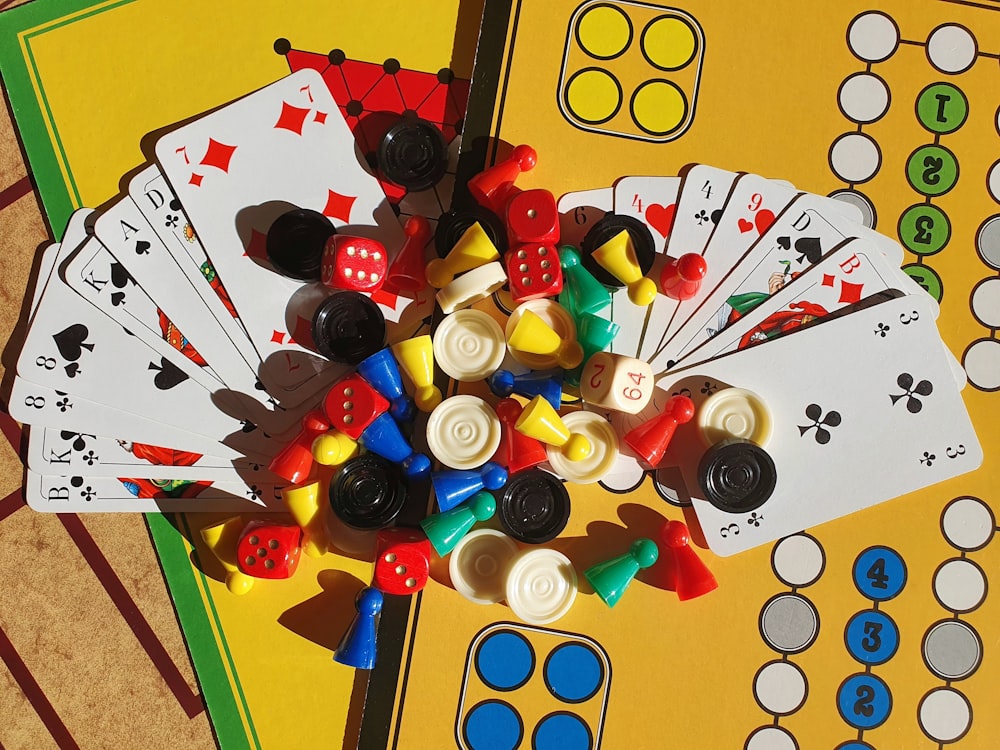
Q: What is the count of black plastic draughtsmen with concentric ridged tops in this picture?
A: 8